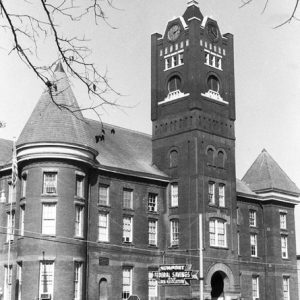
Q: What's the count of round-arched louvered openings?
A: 2